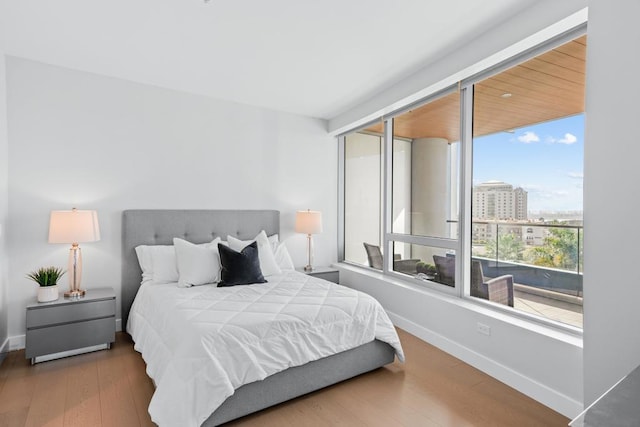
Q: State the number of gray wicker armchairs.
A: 2